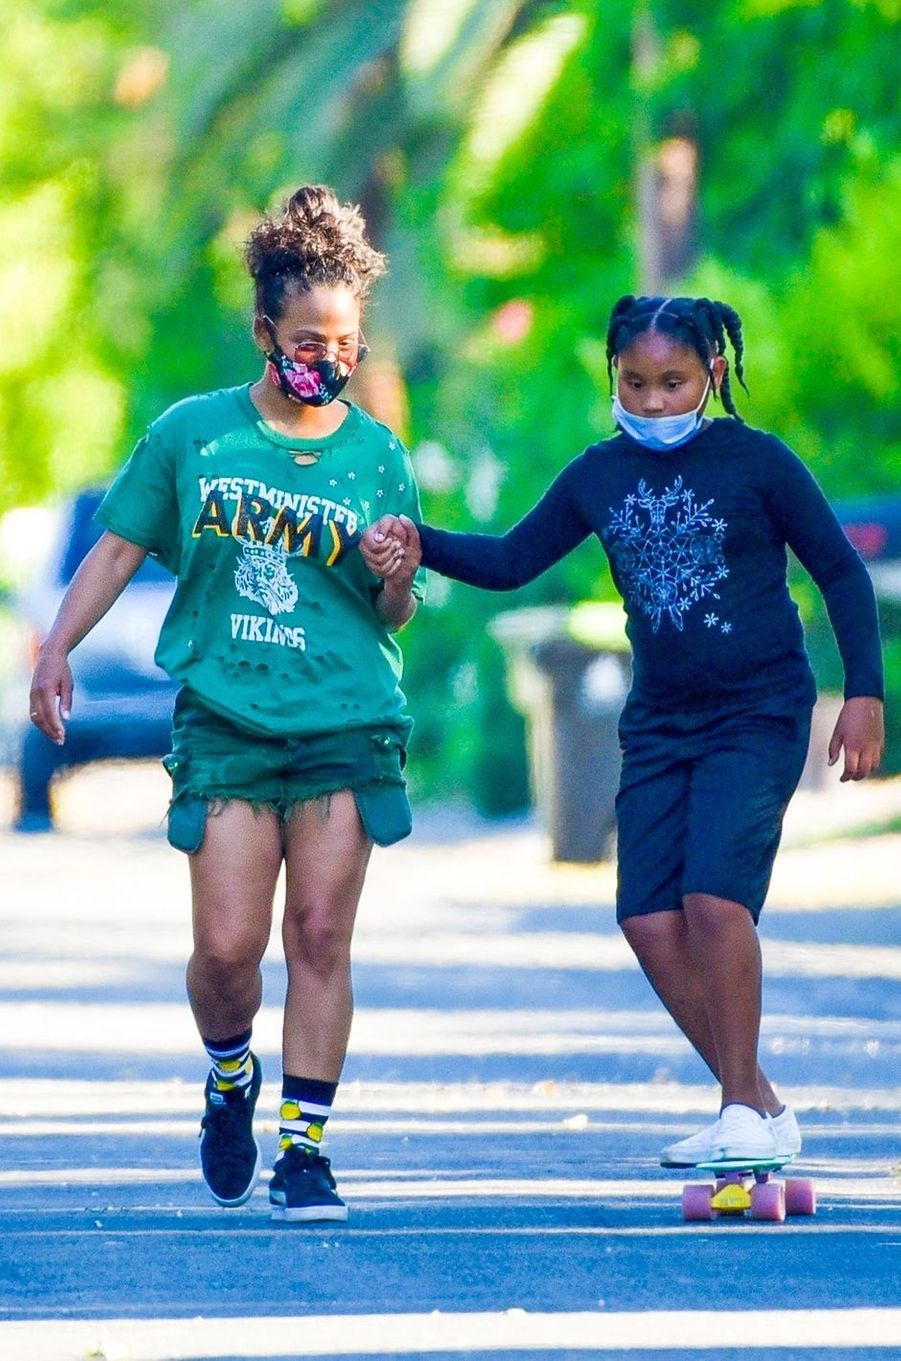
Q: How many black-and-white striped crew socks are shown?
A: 2